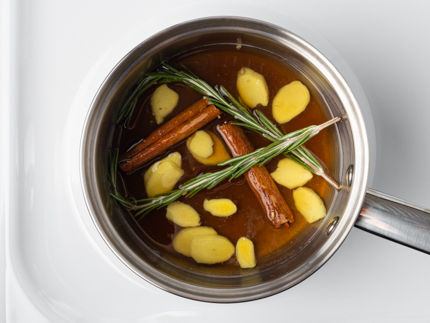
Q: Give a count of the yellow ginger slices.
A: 14